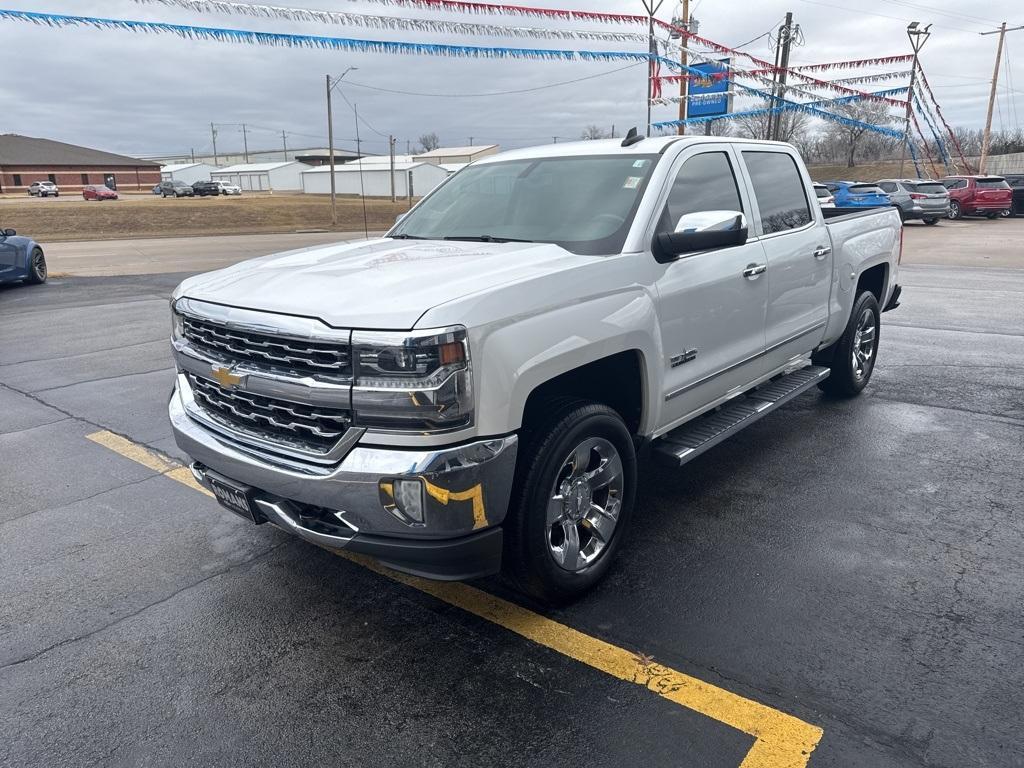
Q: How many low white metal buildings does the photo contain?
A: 3